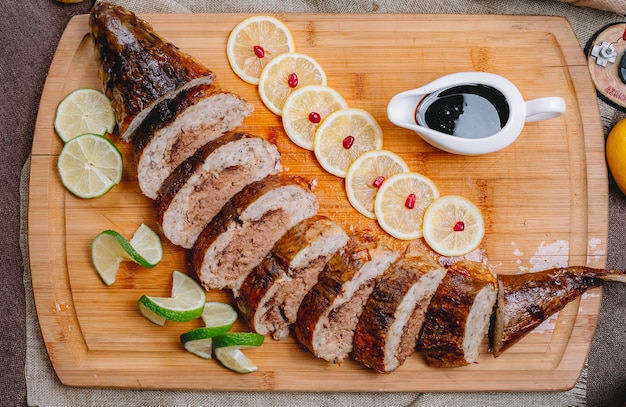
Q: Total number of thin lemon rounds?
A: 7